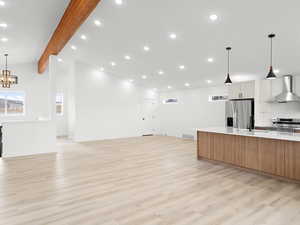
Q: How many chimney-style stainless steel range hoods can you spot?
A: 1